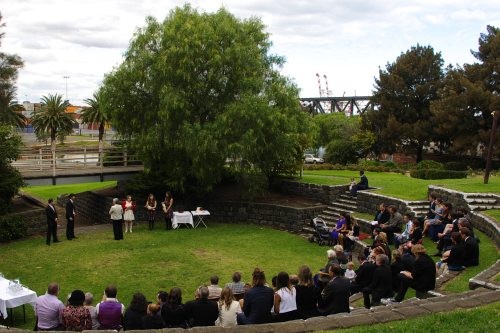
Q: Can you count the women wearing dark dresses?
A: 2